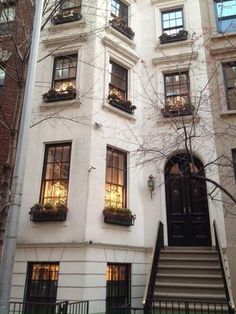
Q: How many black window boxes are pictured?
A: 8